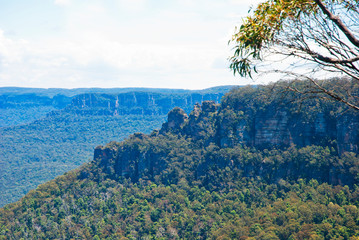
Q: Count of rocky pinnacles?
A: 3